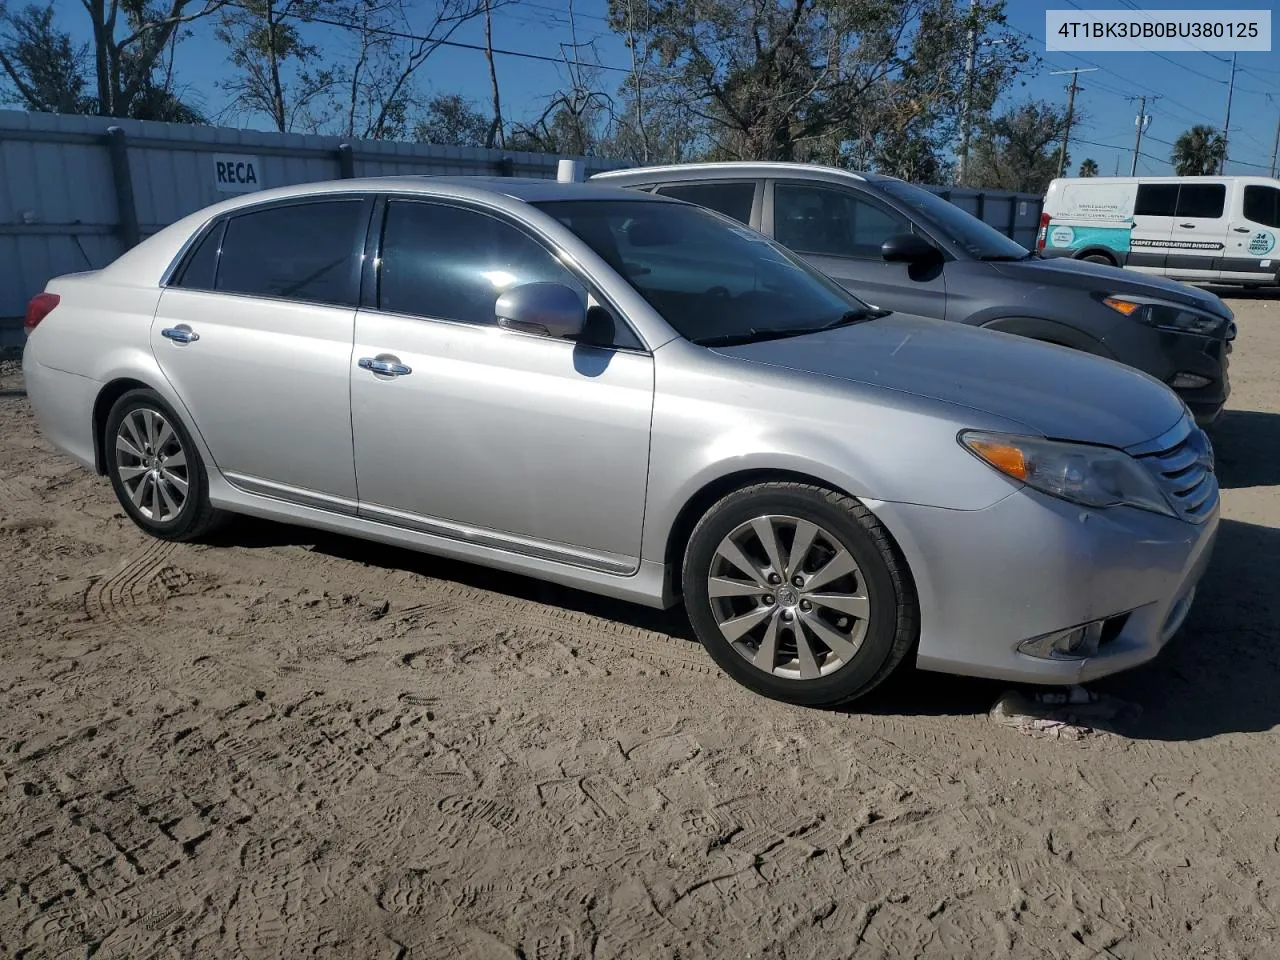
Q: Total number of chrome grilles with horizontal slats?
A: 1